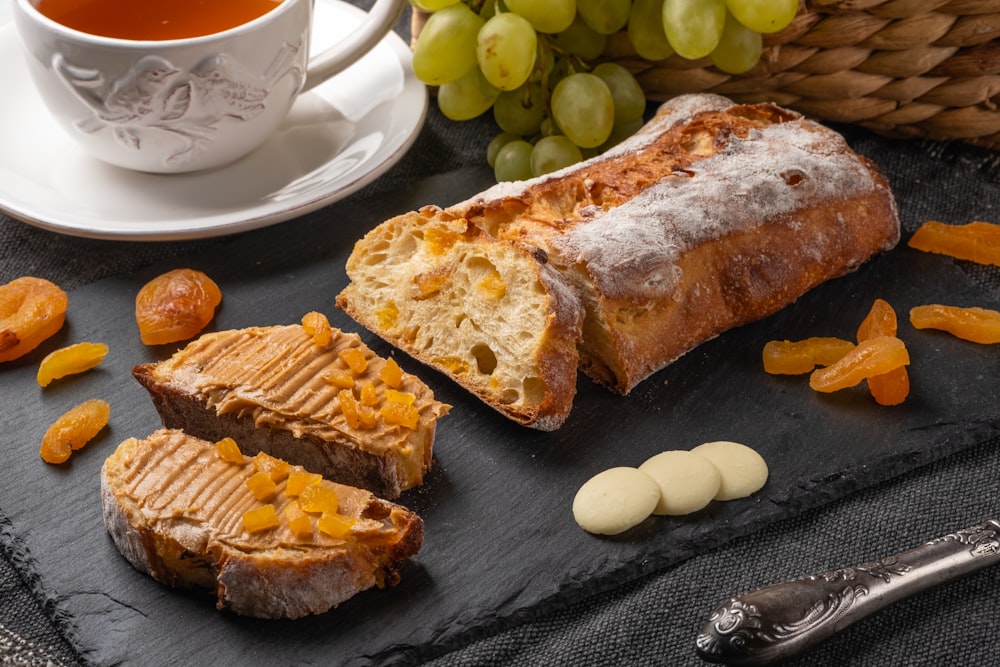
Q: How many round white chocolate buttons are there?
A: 3